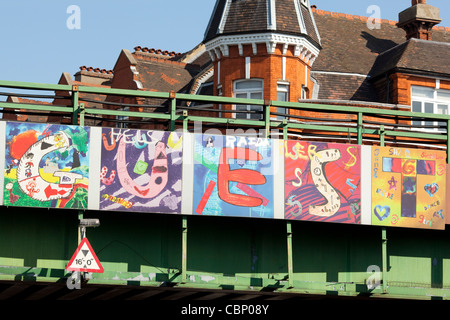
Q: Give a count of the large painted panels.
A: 5